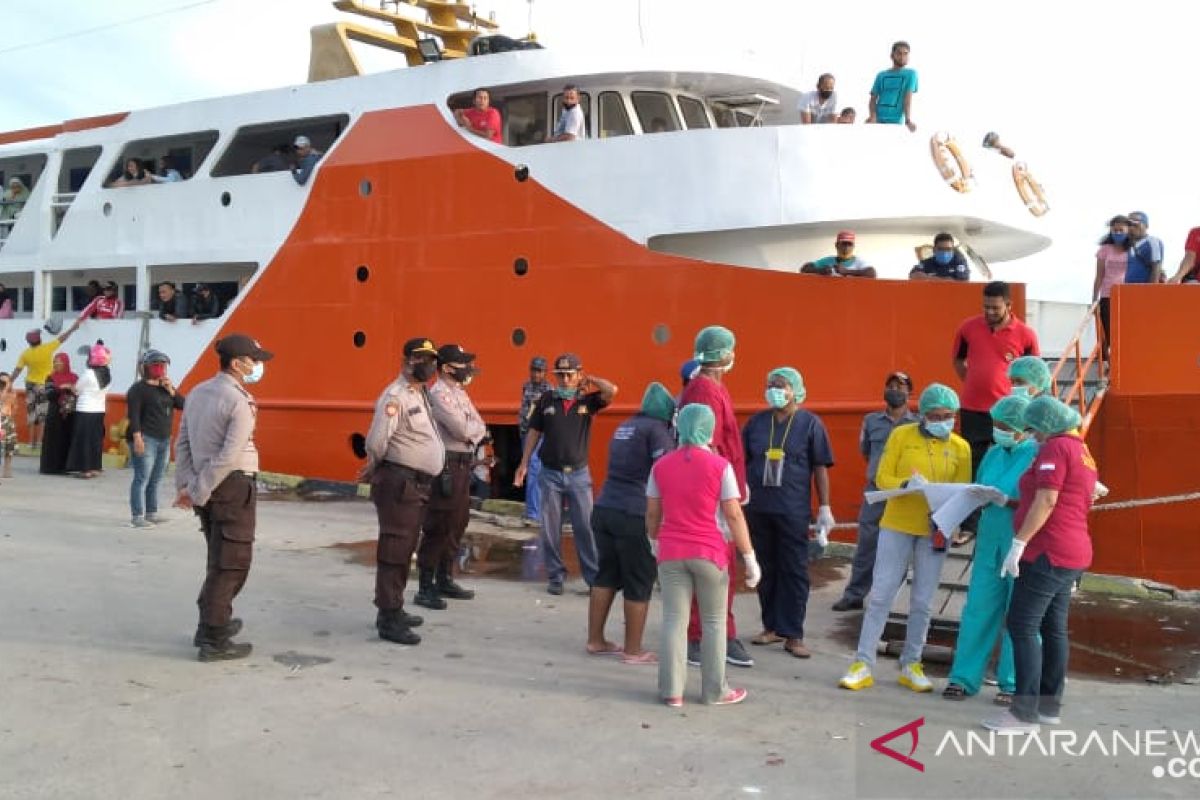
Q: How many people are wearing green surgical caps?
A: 8